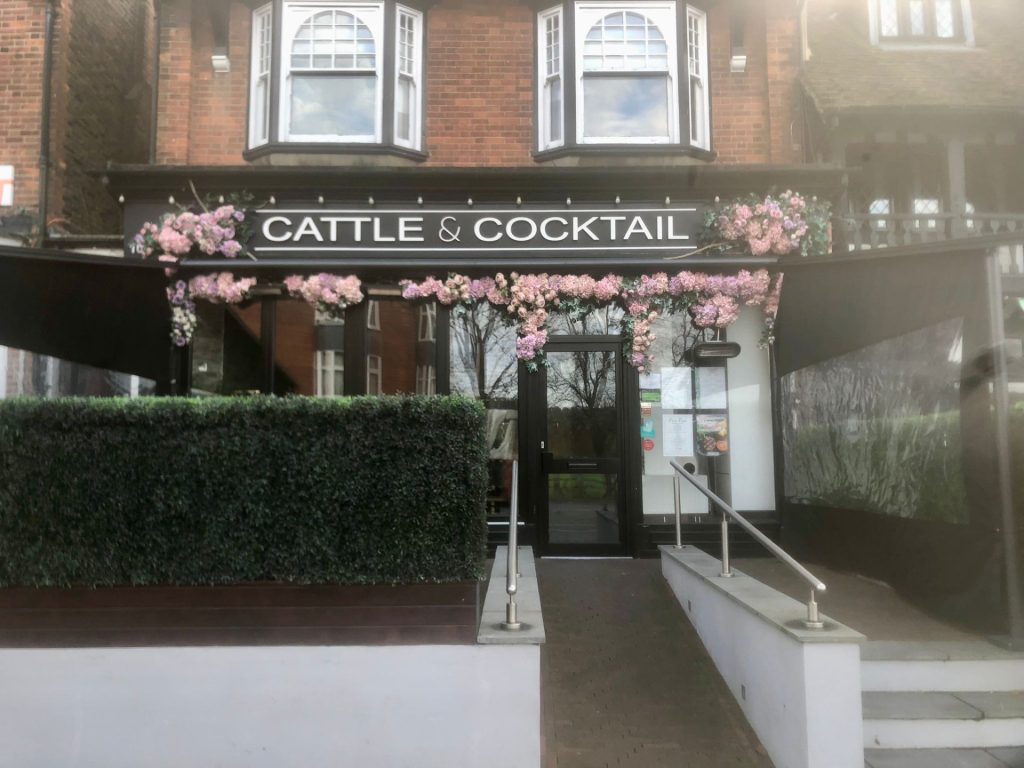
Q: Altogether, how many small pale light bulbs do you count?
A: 14